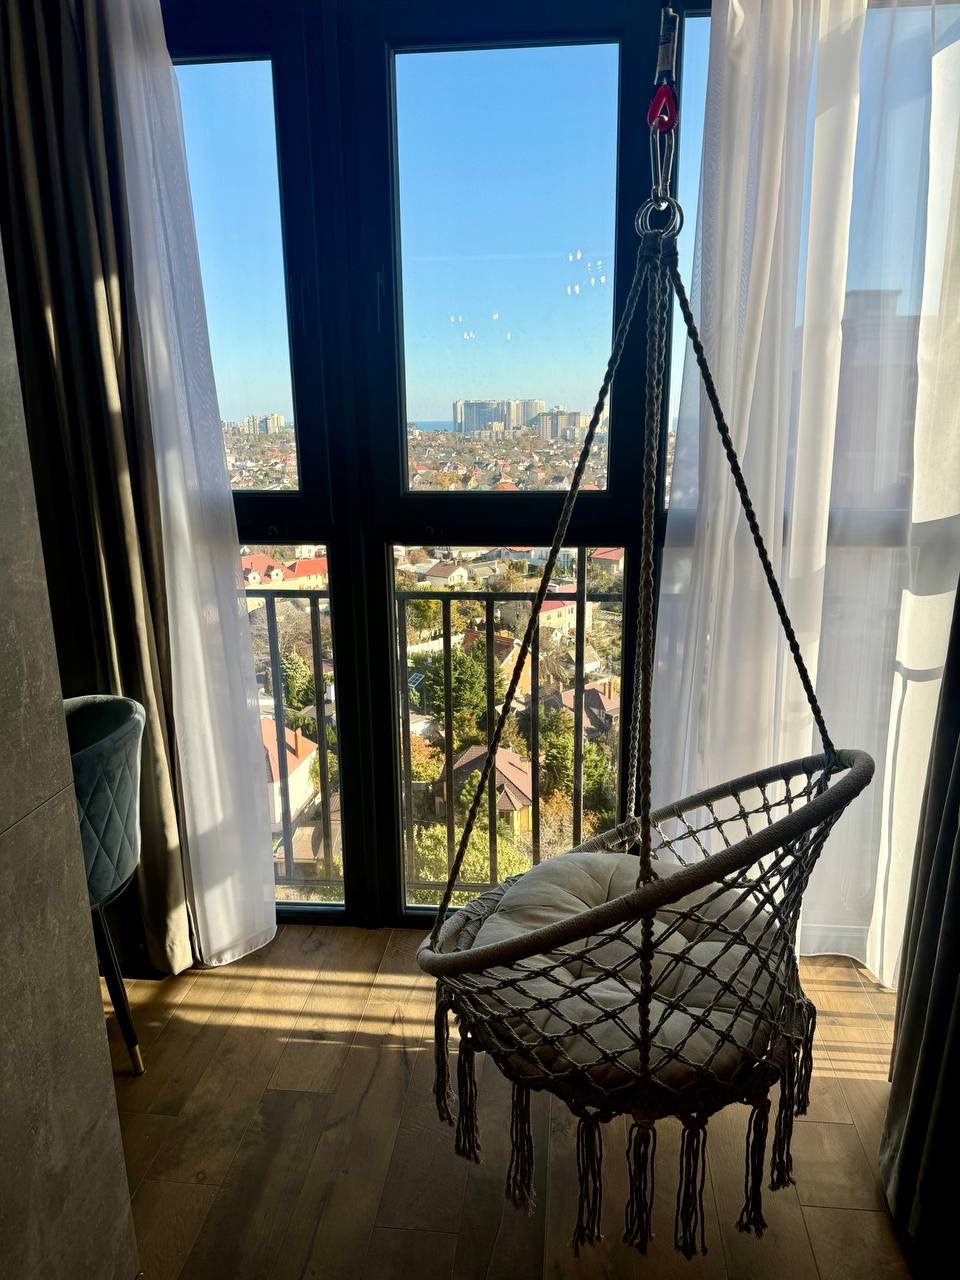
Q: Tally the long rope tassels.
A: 9